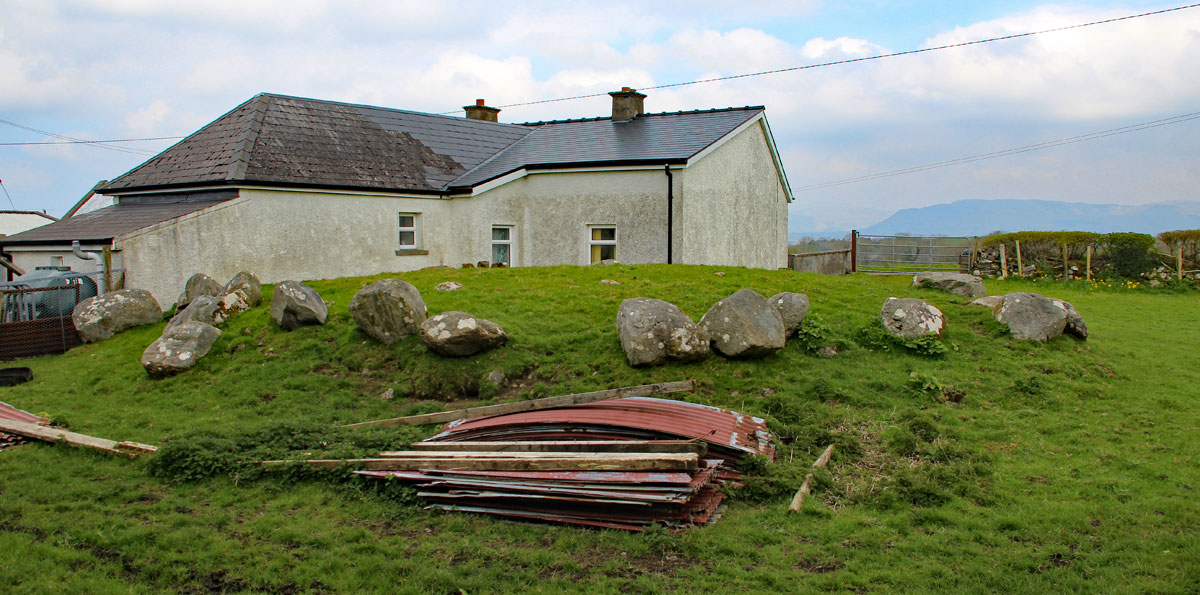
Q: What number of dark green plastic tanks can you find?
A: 1